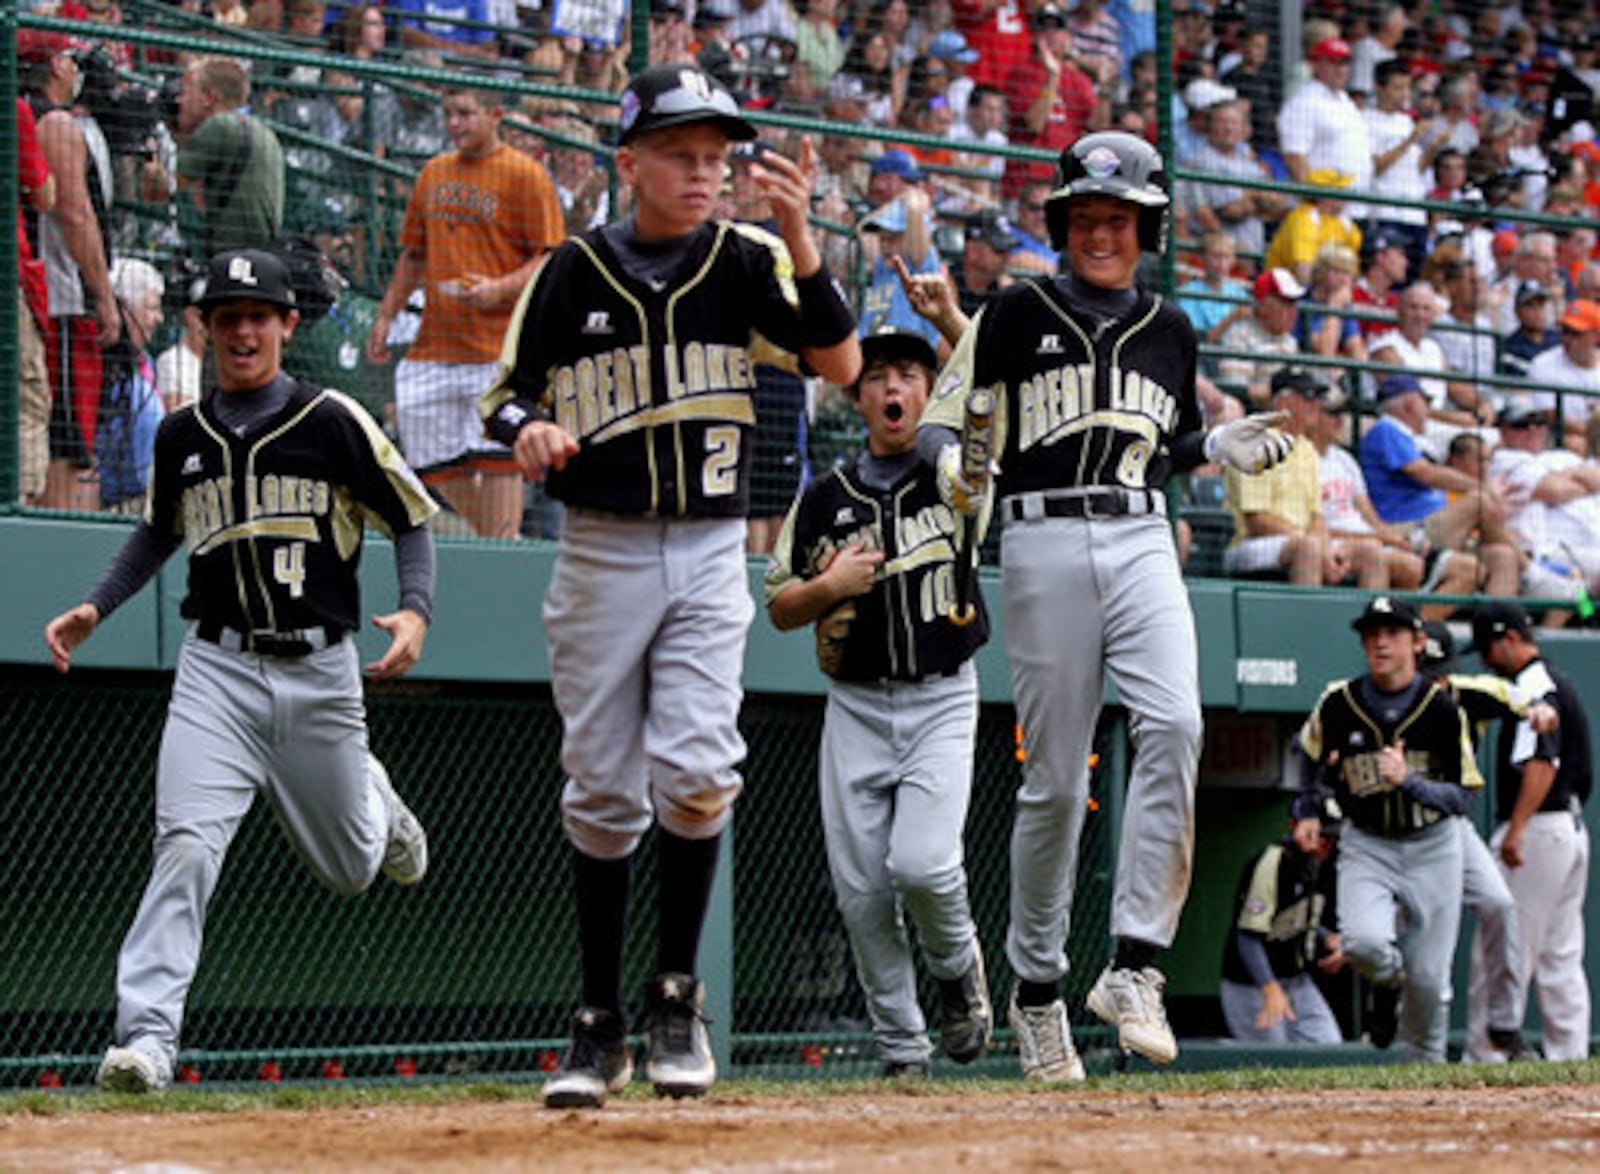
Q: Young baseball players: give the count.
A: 7